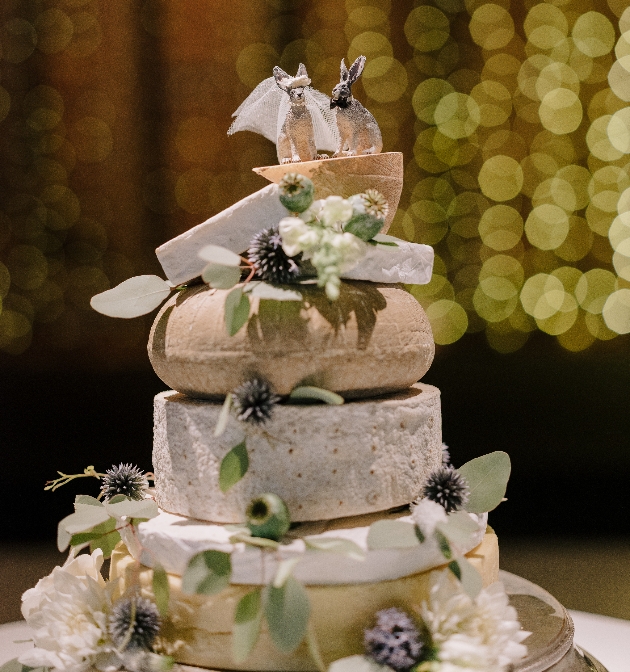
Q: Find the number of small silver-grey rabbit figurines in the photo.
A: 2